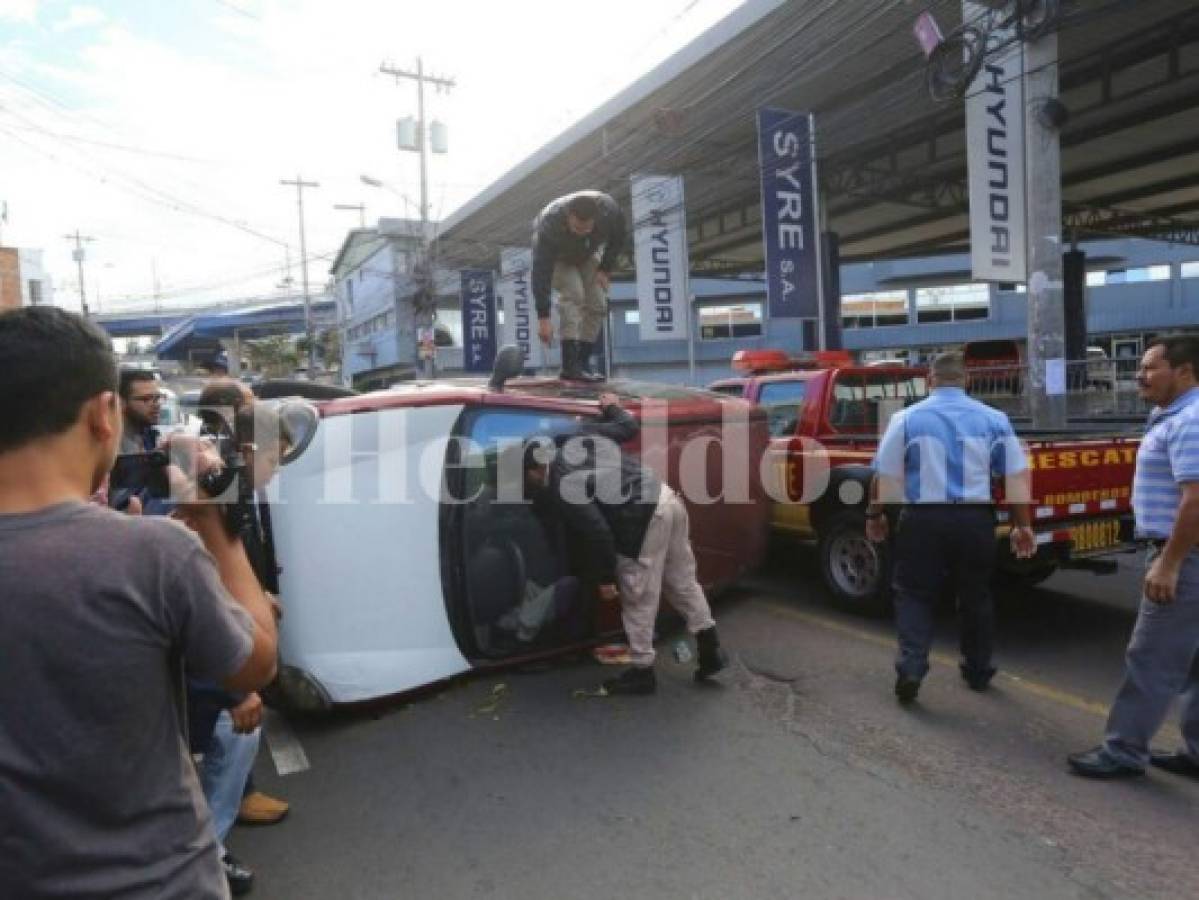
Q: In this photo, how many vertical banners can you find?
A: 5